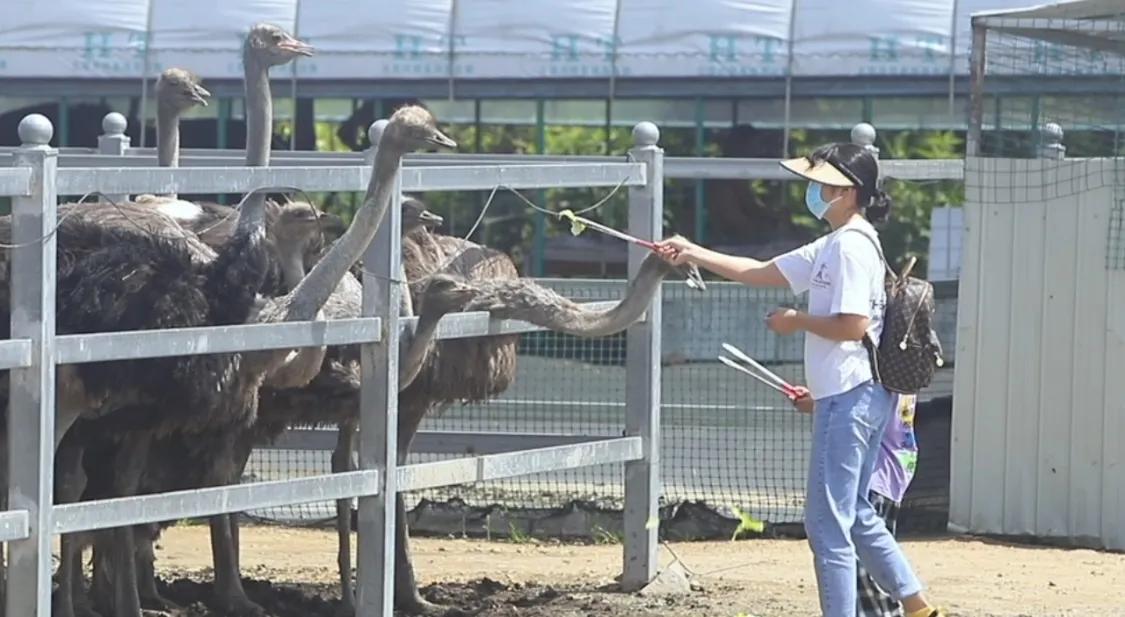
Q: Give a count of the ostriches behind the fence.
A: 7